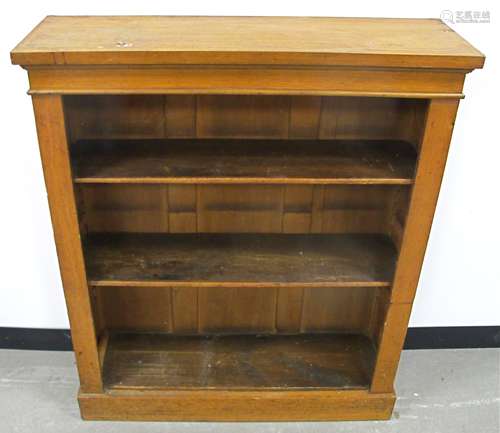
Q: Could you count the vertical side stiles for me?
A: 2